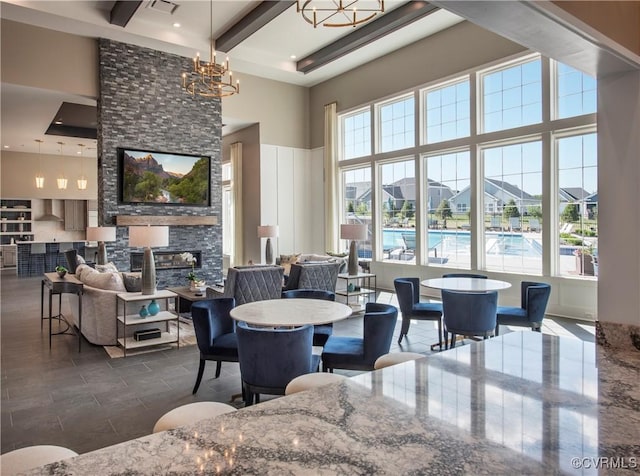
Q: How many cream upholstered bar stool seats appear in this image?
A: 4